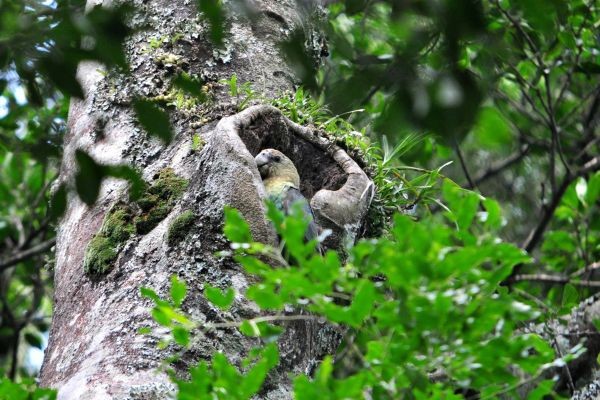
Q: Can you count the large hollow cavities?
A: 1